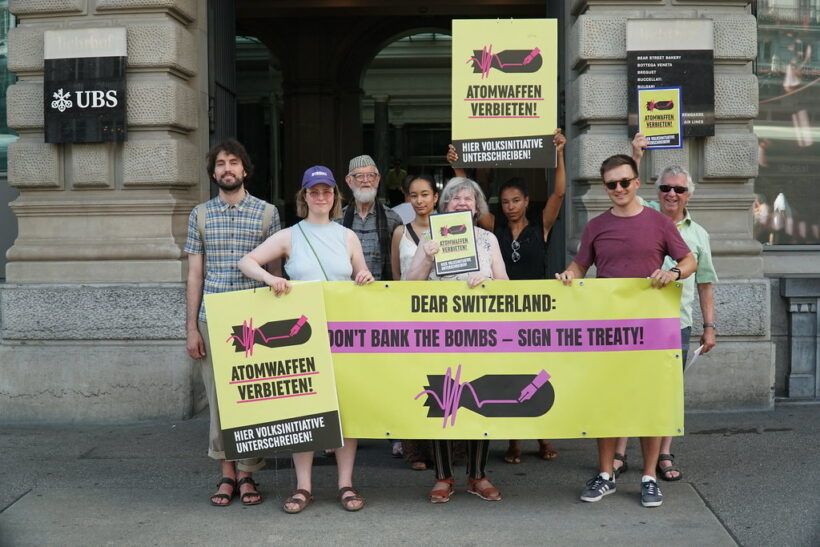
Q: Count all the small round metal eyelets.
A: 9